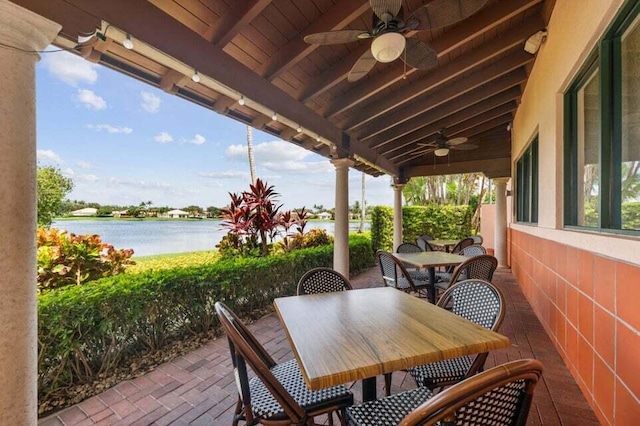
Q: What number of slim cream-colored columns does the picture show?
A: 4